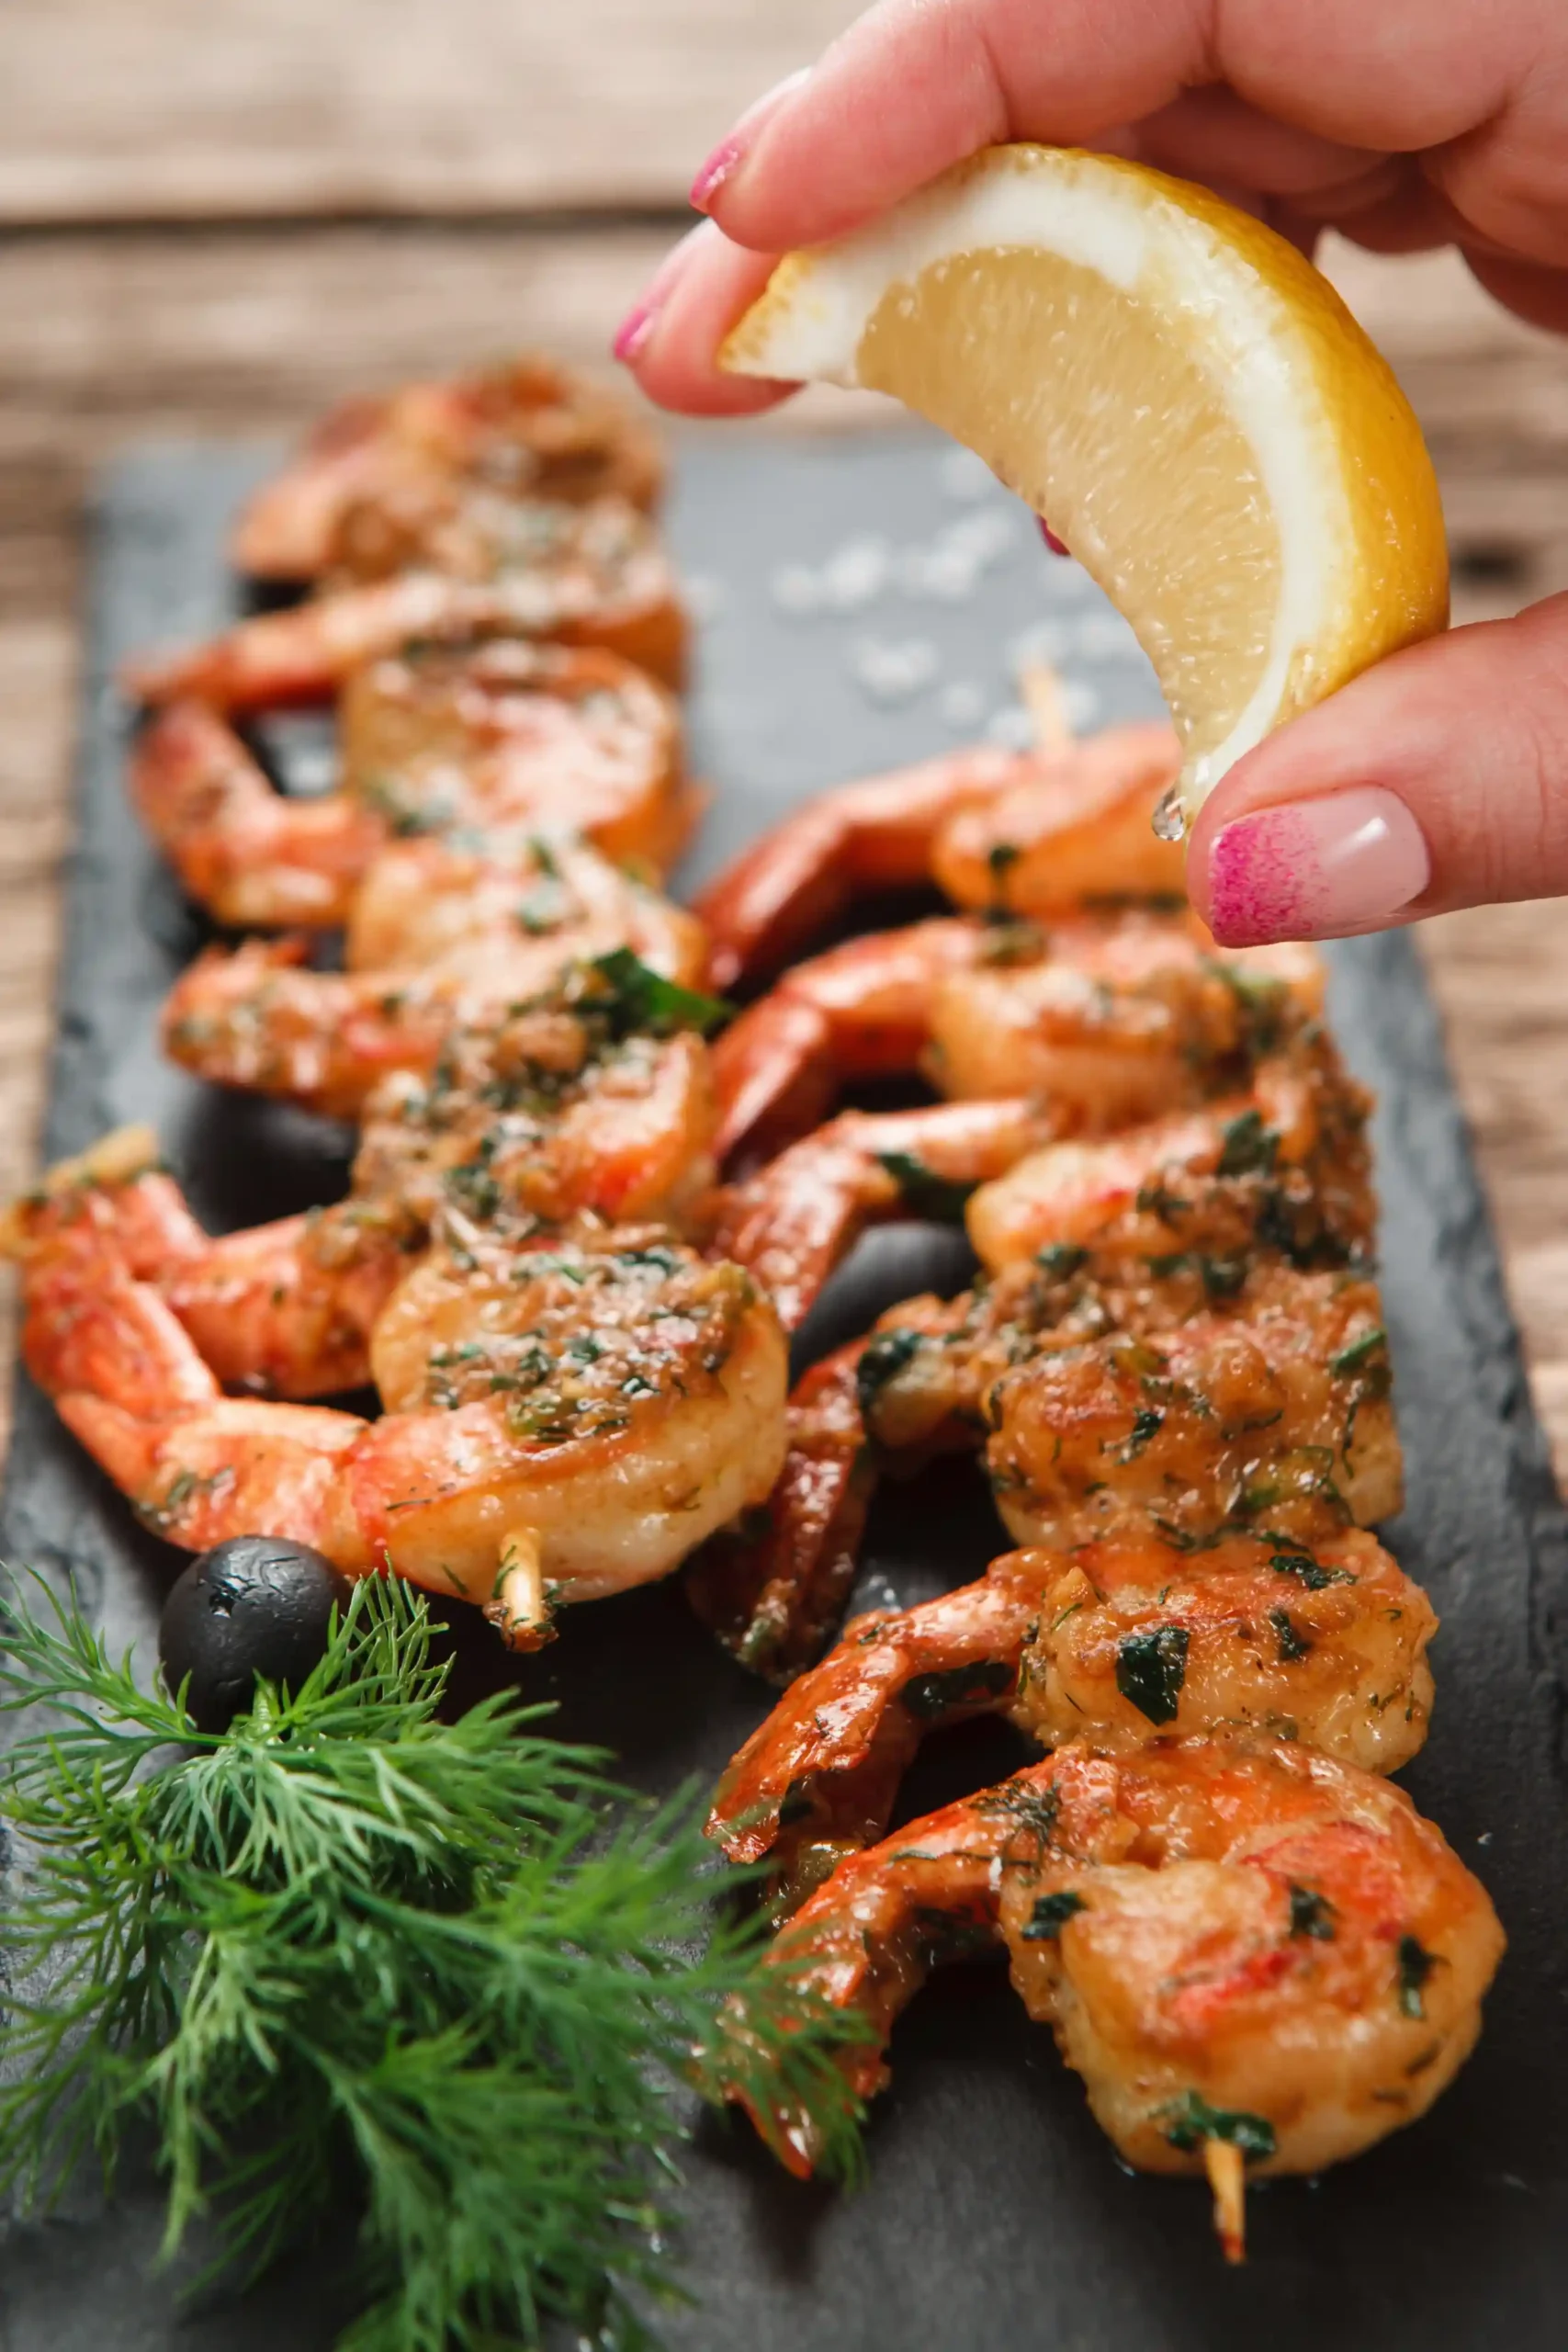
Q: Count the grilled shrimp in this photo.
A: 12